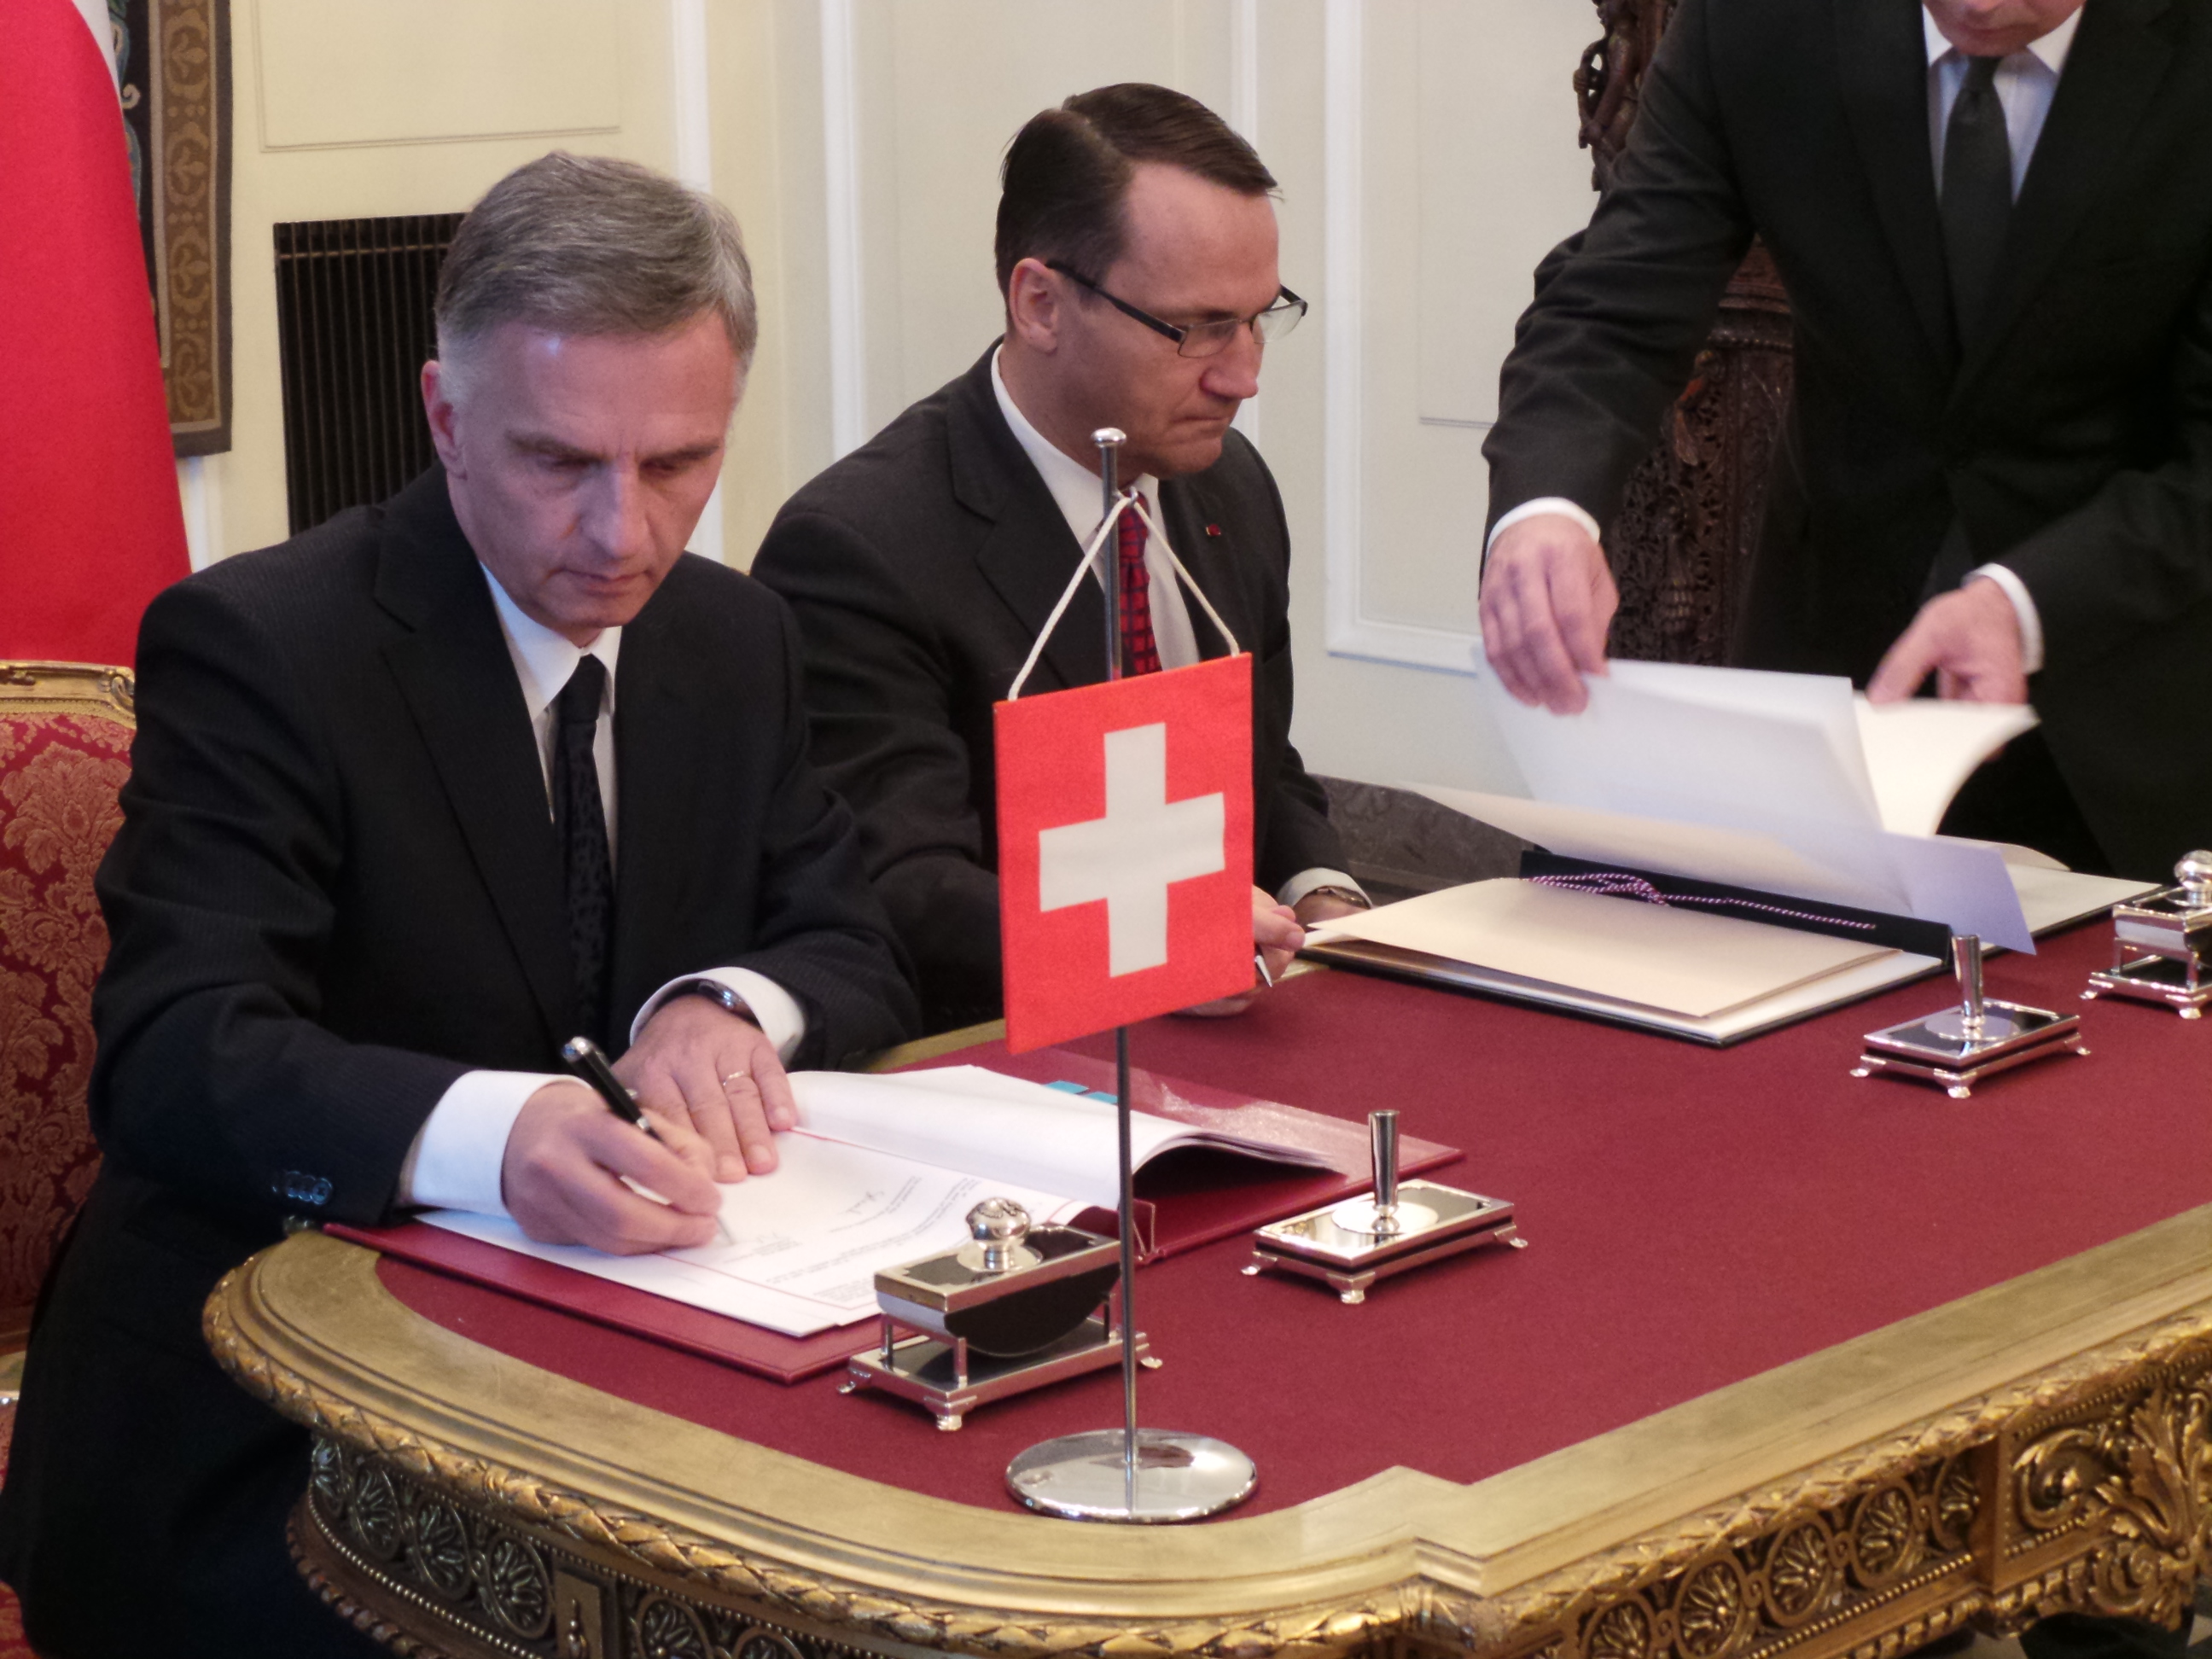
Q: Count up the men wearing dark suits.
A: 3